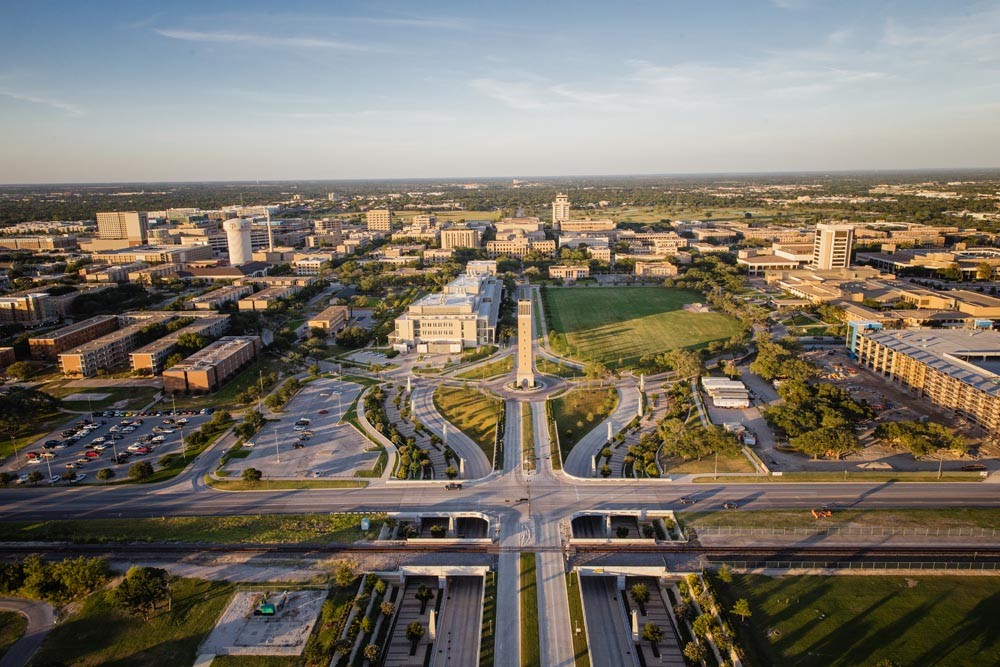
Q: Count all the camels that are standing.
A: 0